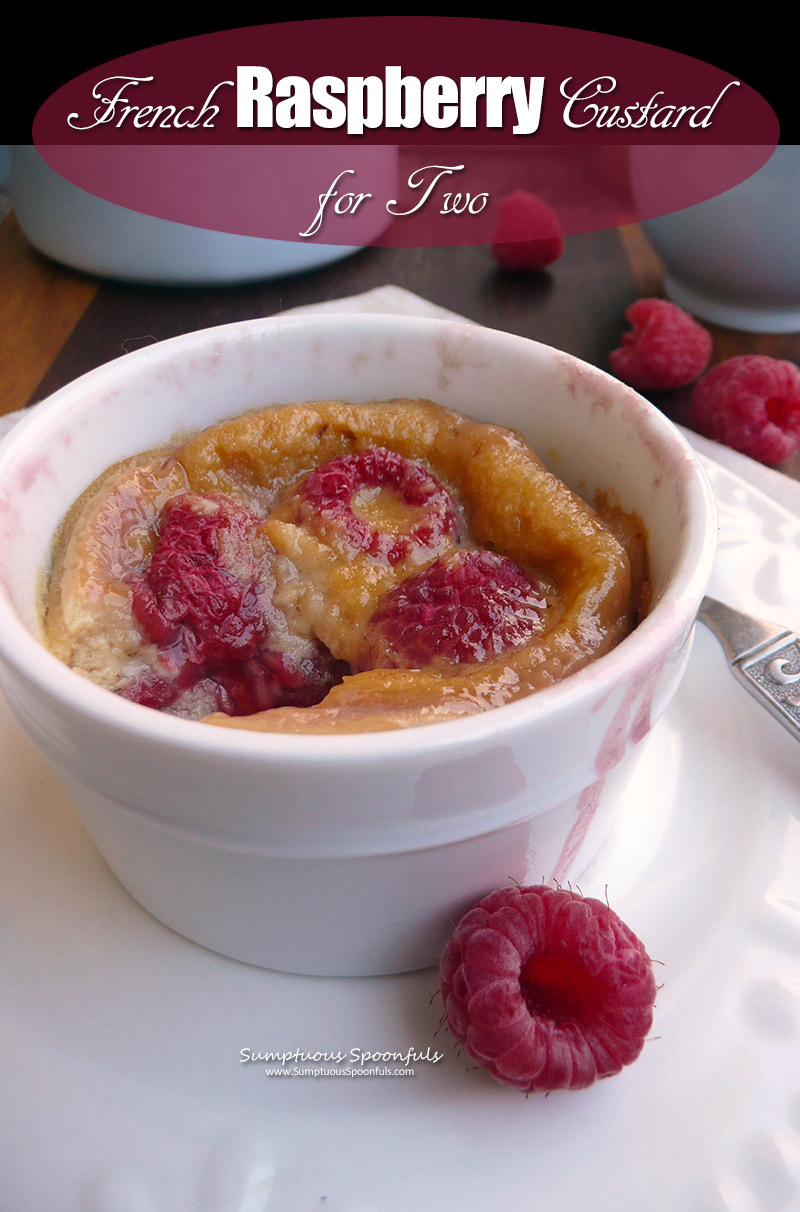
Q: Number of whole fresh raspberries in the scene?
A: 4